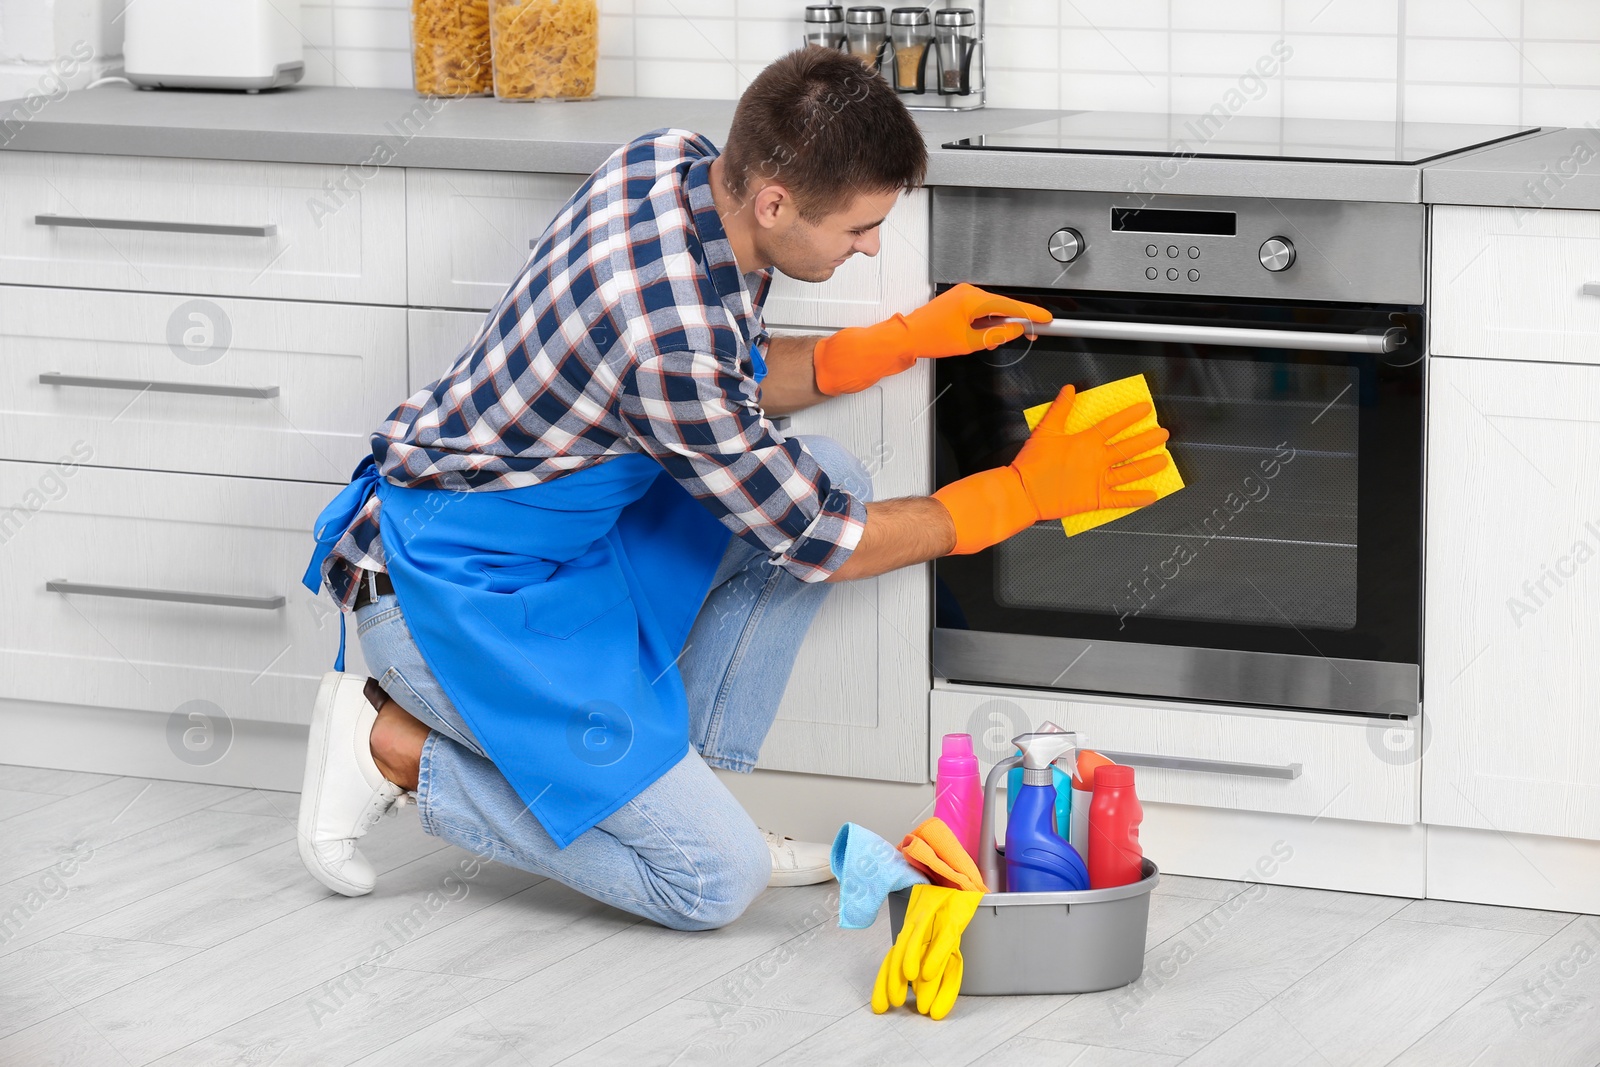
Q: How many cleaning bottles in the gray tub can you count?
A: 5